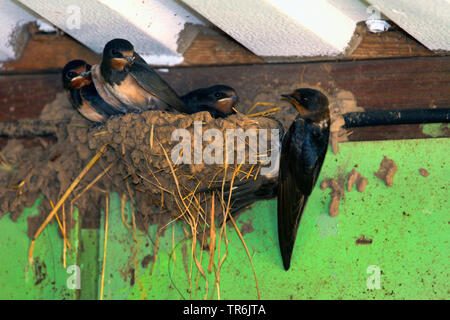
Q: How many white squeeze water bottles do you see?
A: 0